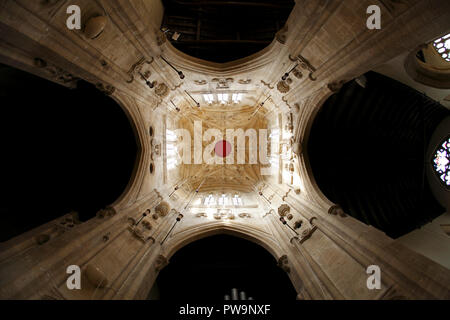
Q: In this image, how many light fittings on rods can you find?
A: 12